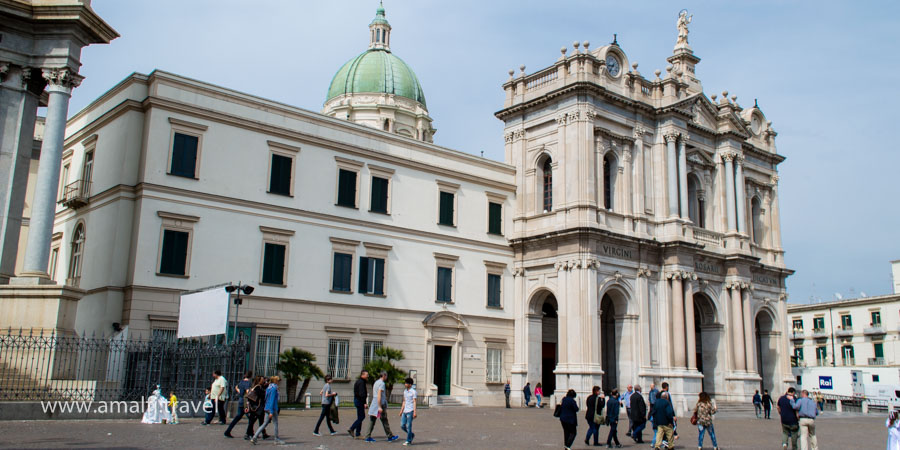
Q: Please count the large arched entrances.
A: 4